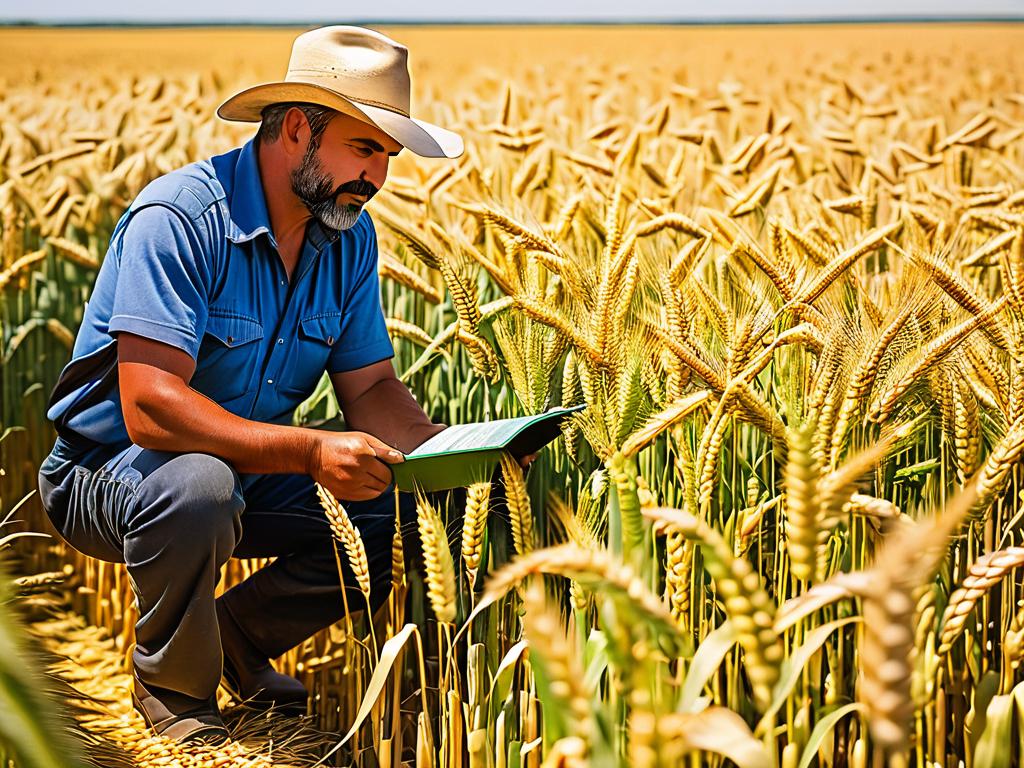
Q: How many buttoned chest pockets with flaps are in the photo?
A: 2